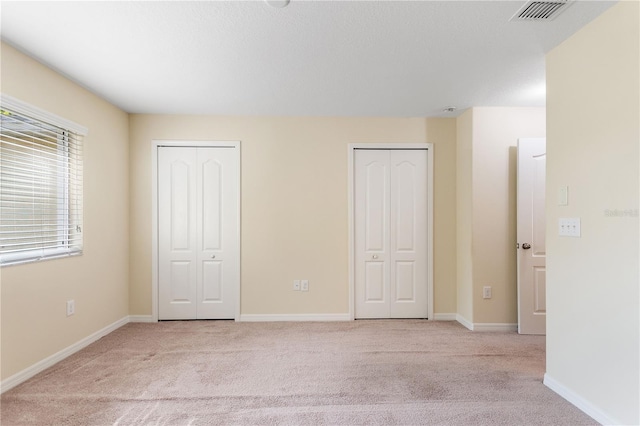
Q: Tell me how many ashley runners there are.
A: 0